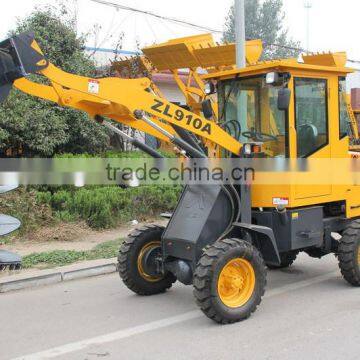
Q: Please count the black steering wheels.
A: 1